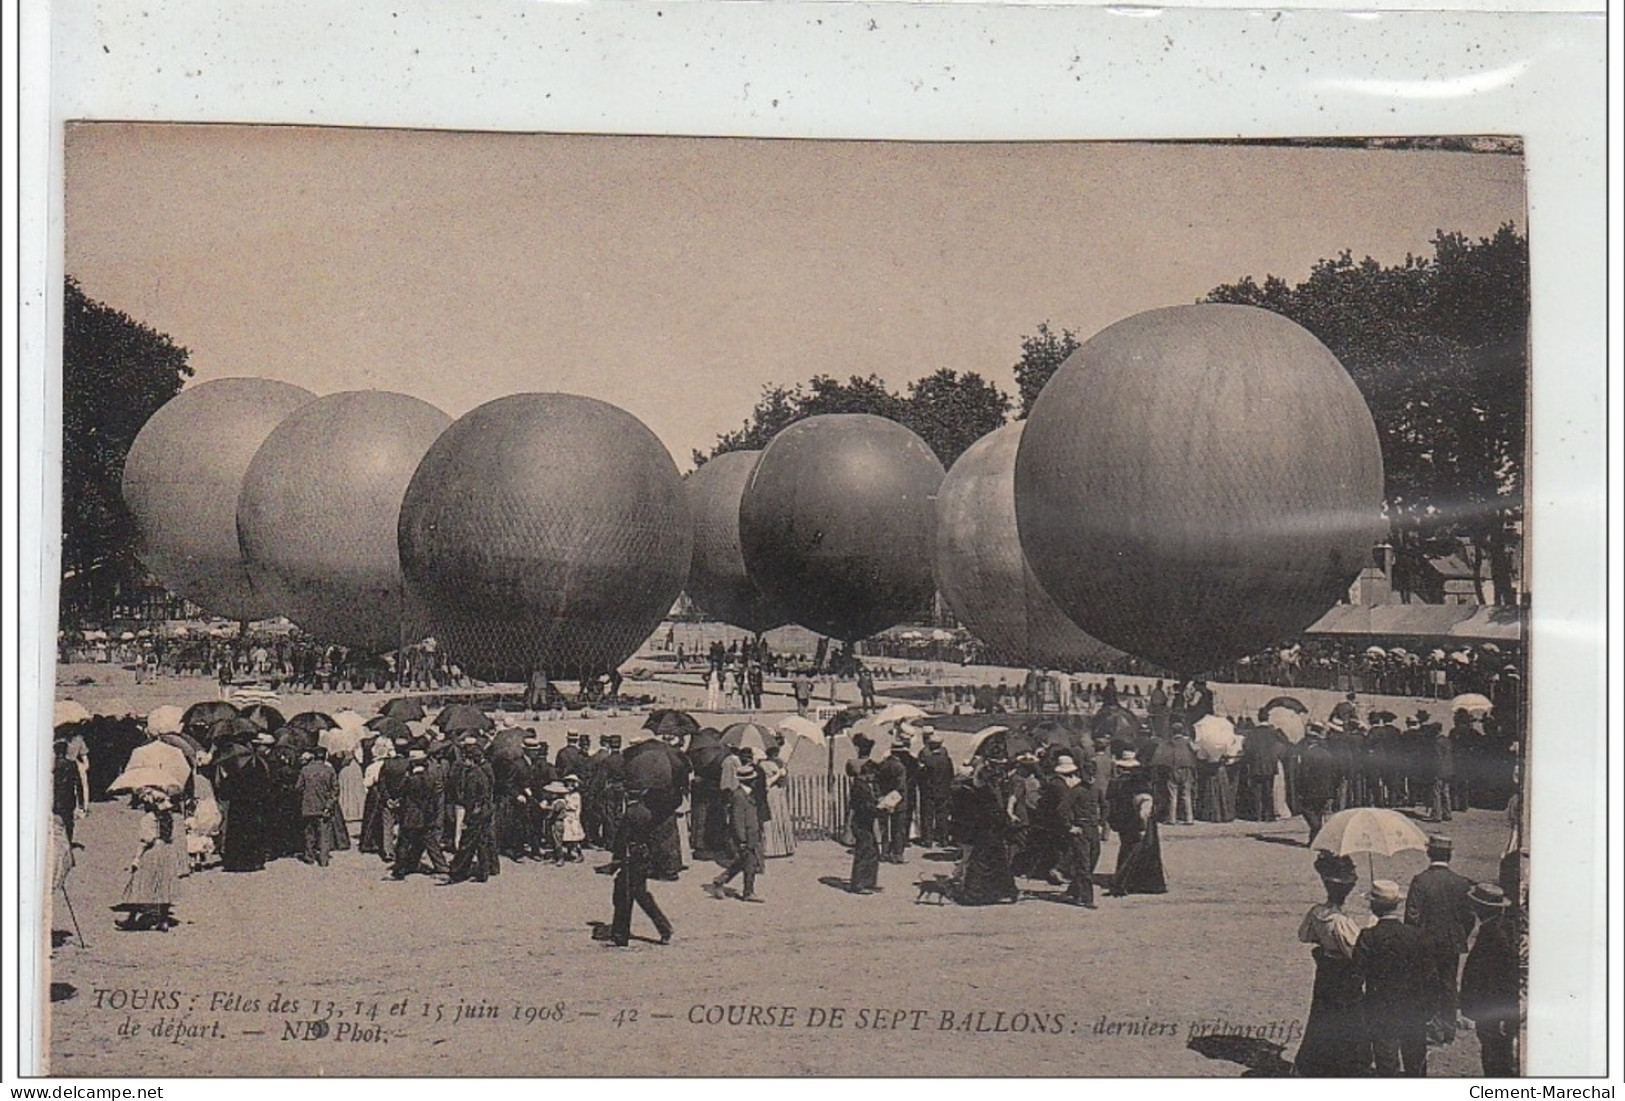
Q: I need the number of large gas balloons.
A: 7